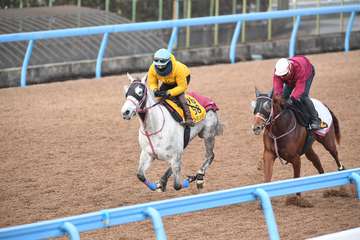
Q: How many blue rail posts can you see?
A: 10